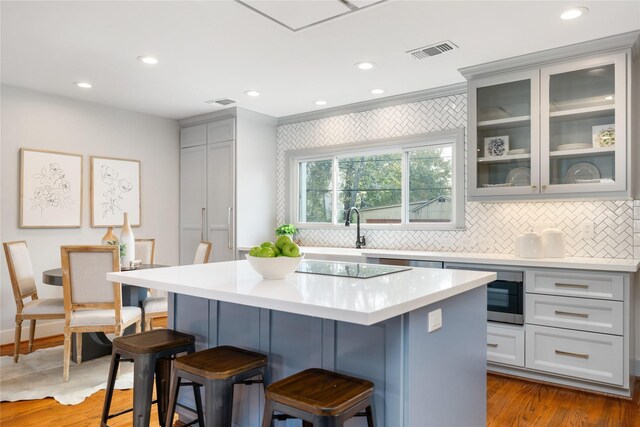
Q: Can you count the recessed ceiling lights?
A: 7